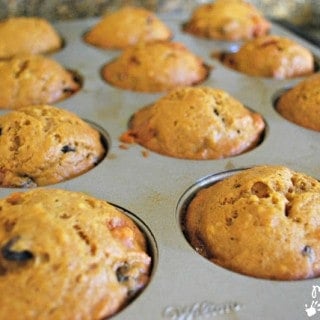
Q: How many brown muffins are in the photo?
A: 11